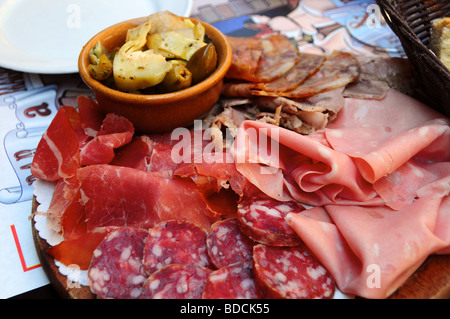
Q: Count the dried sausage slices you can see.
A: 7